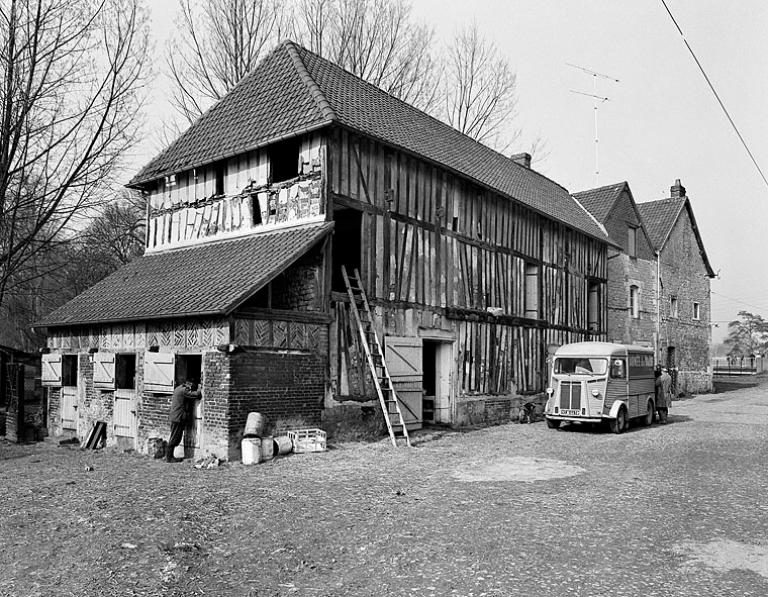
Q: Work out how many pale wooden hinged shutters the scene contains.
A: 3